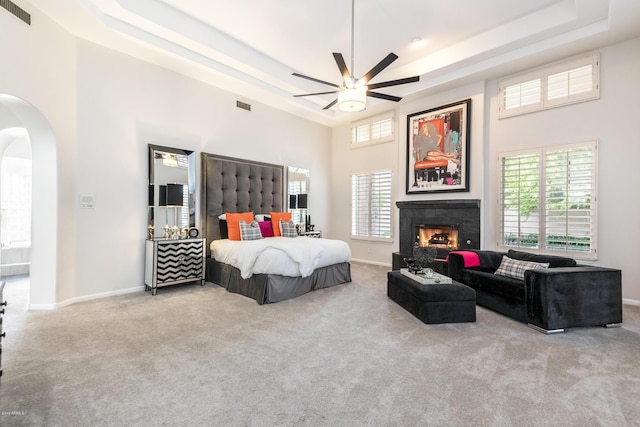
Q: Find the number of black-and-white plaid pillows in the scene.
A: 3